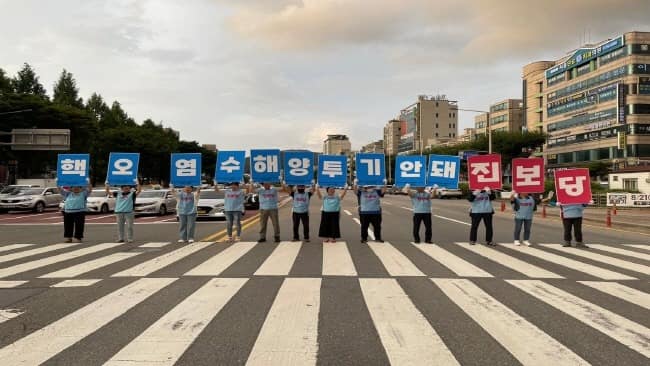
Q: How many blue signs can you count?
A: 10